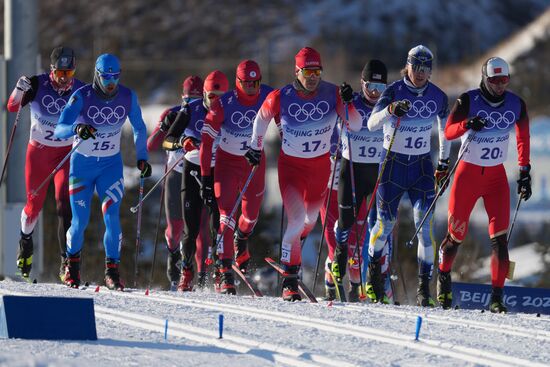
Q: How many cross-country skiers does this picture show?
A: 9